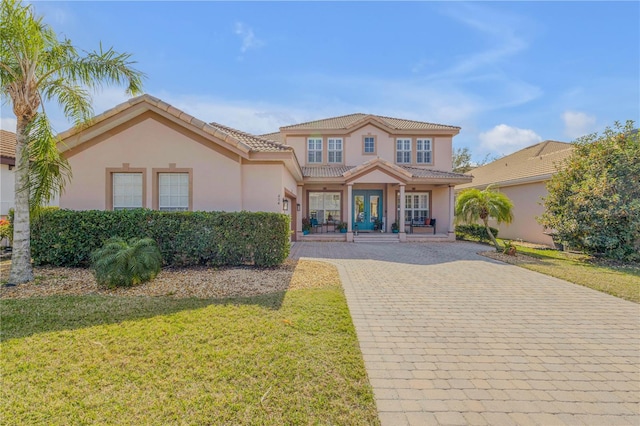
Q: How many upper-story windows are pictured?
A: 5